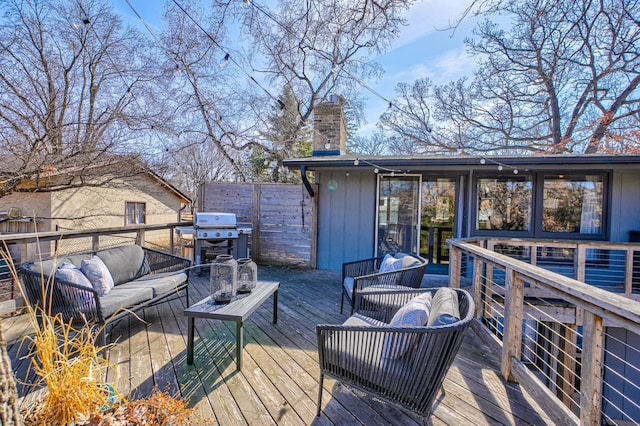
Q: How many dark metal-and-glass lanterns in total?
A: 2